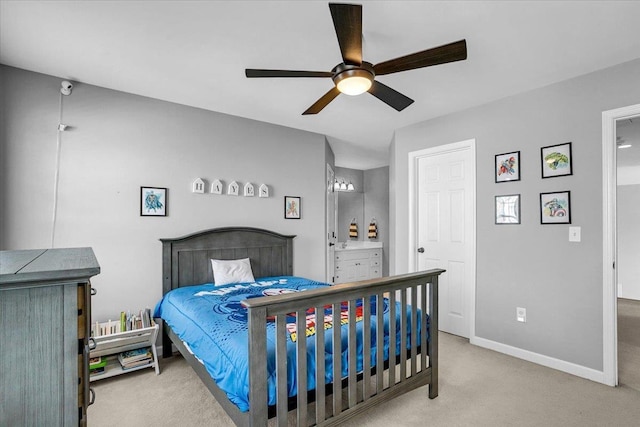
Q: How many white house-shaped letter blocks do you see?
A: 5